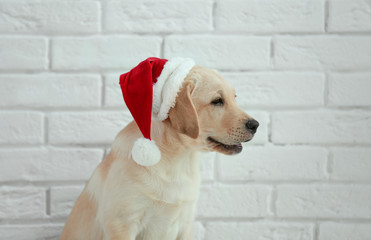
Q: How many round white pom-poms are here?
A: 1